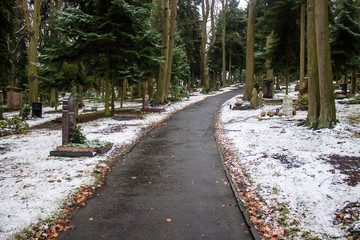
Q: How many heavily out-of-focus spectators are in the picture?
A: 0